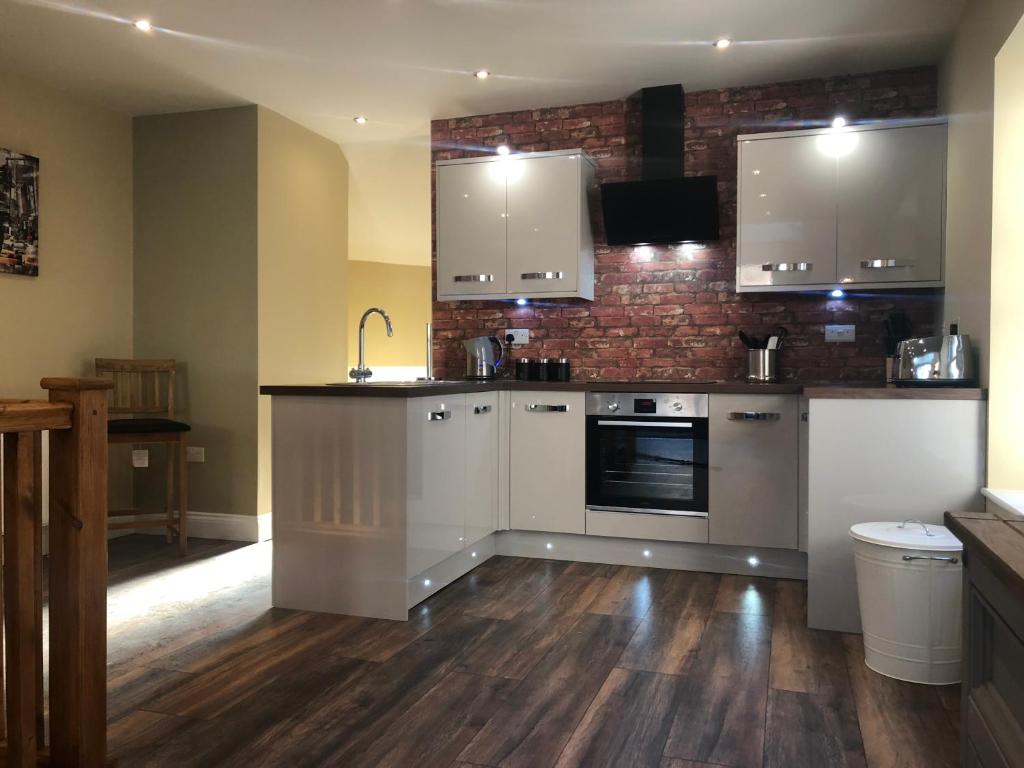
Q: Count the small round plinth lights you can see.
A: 5